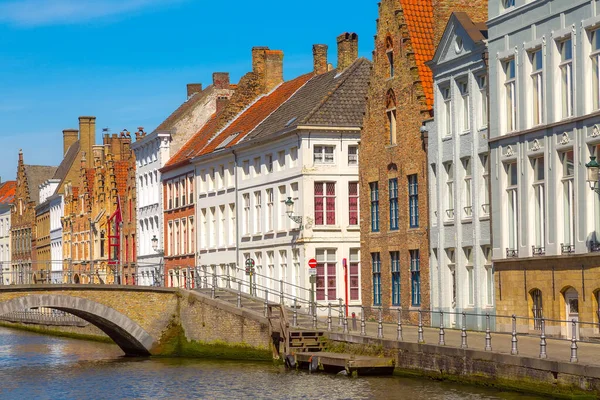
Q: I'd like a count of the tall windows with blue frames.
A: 6